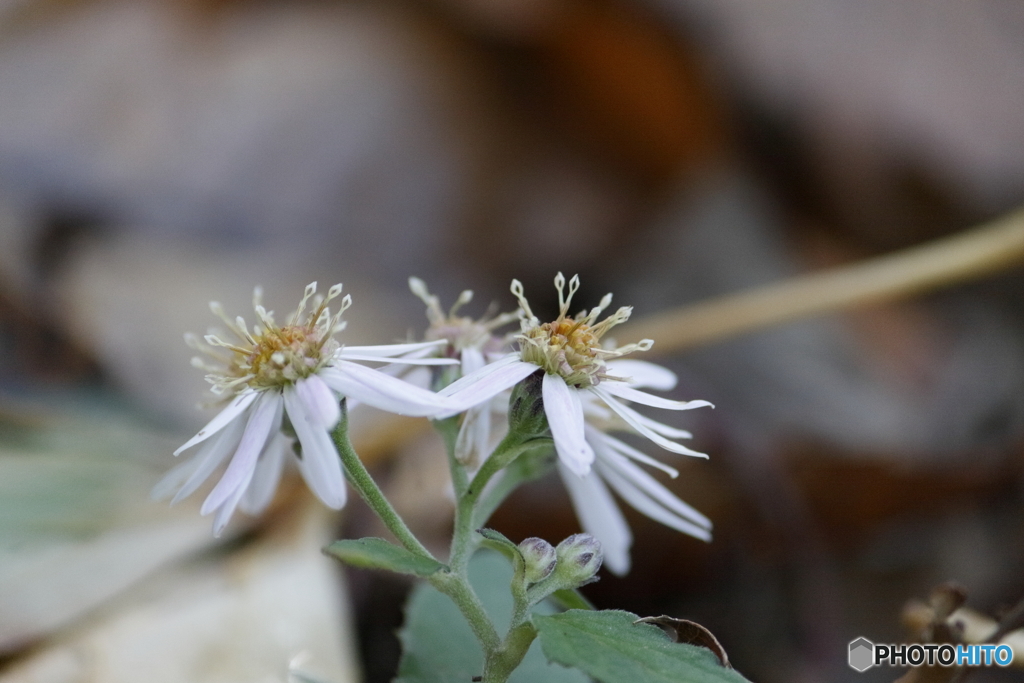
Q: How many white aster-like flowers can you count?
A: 3